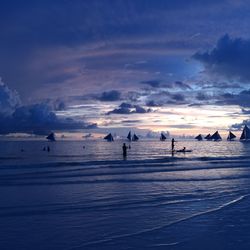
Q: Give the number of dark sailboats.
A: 10